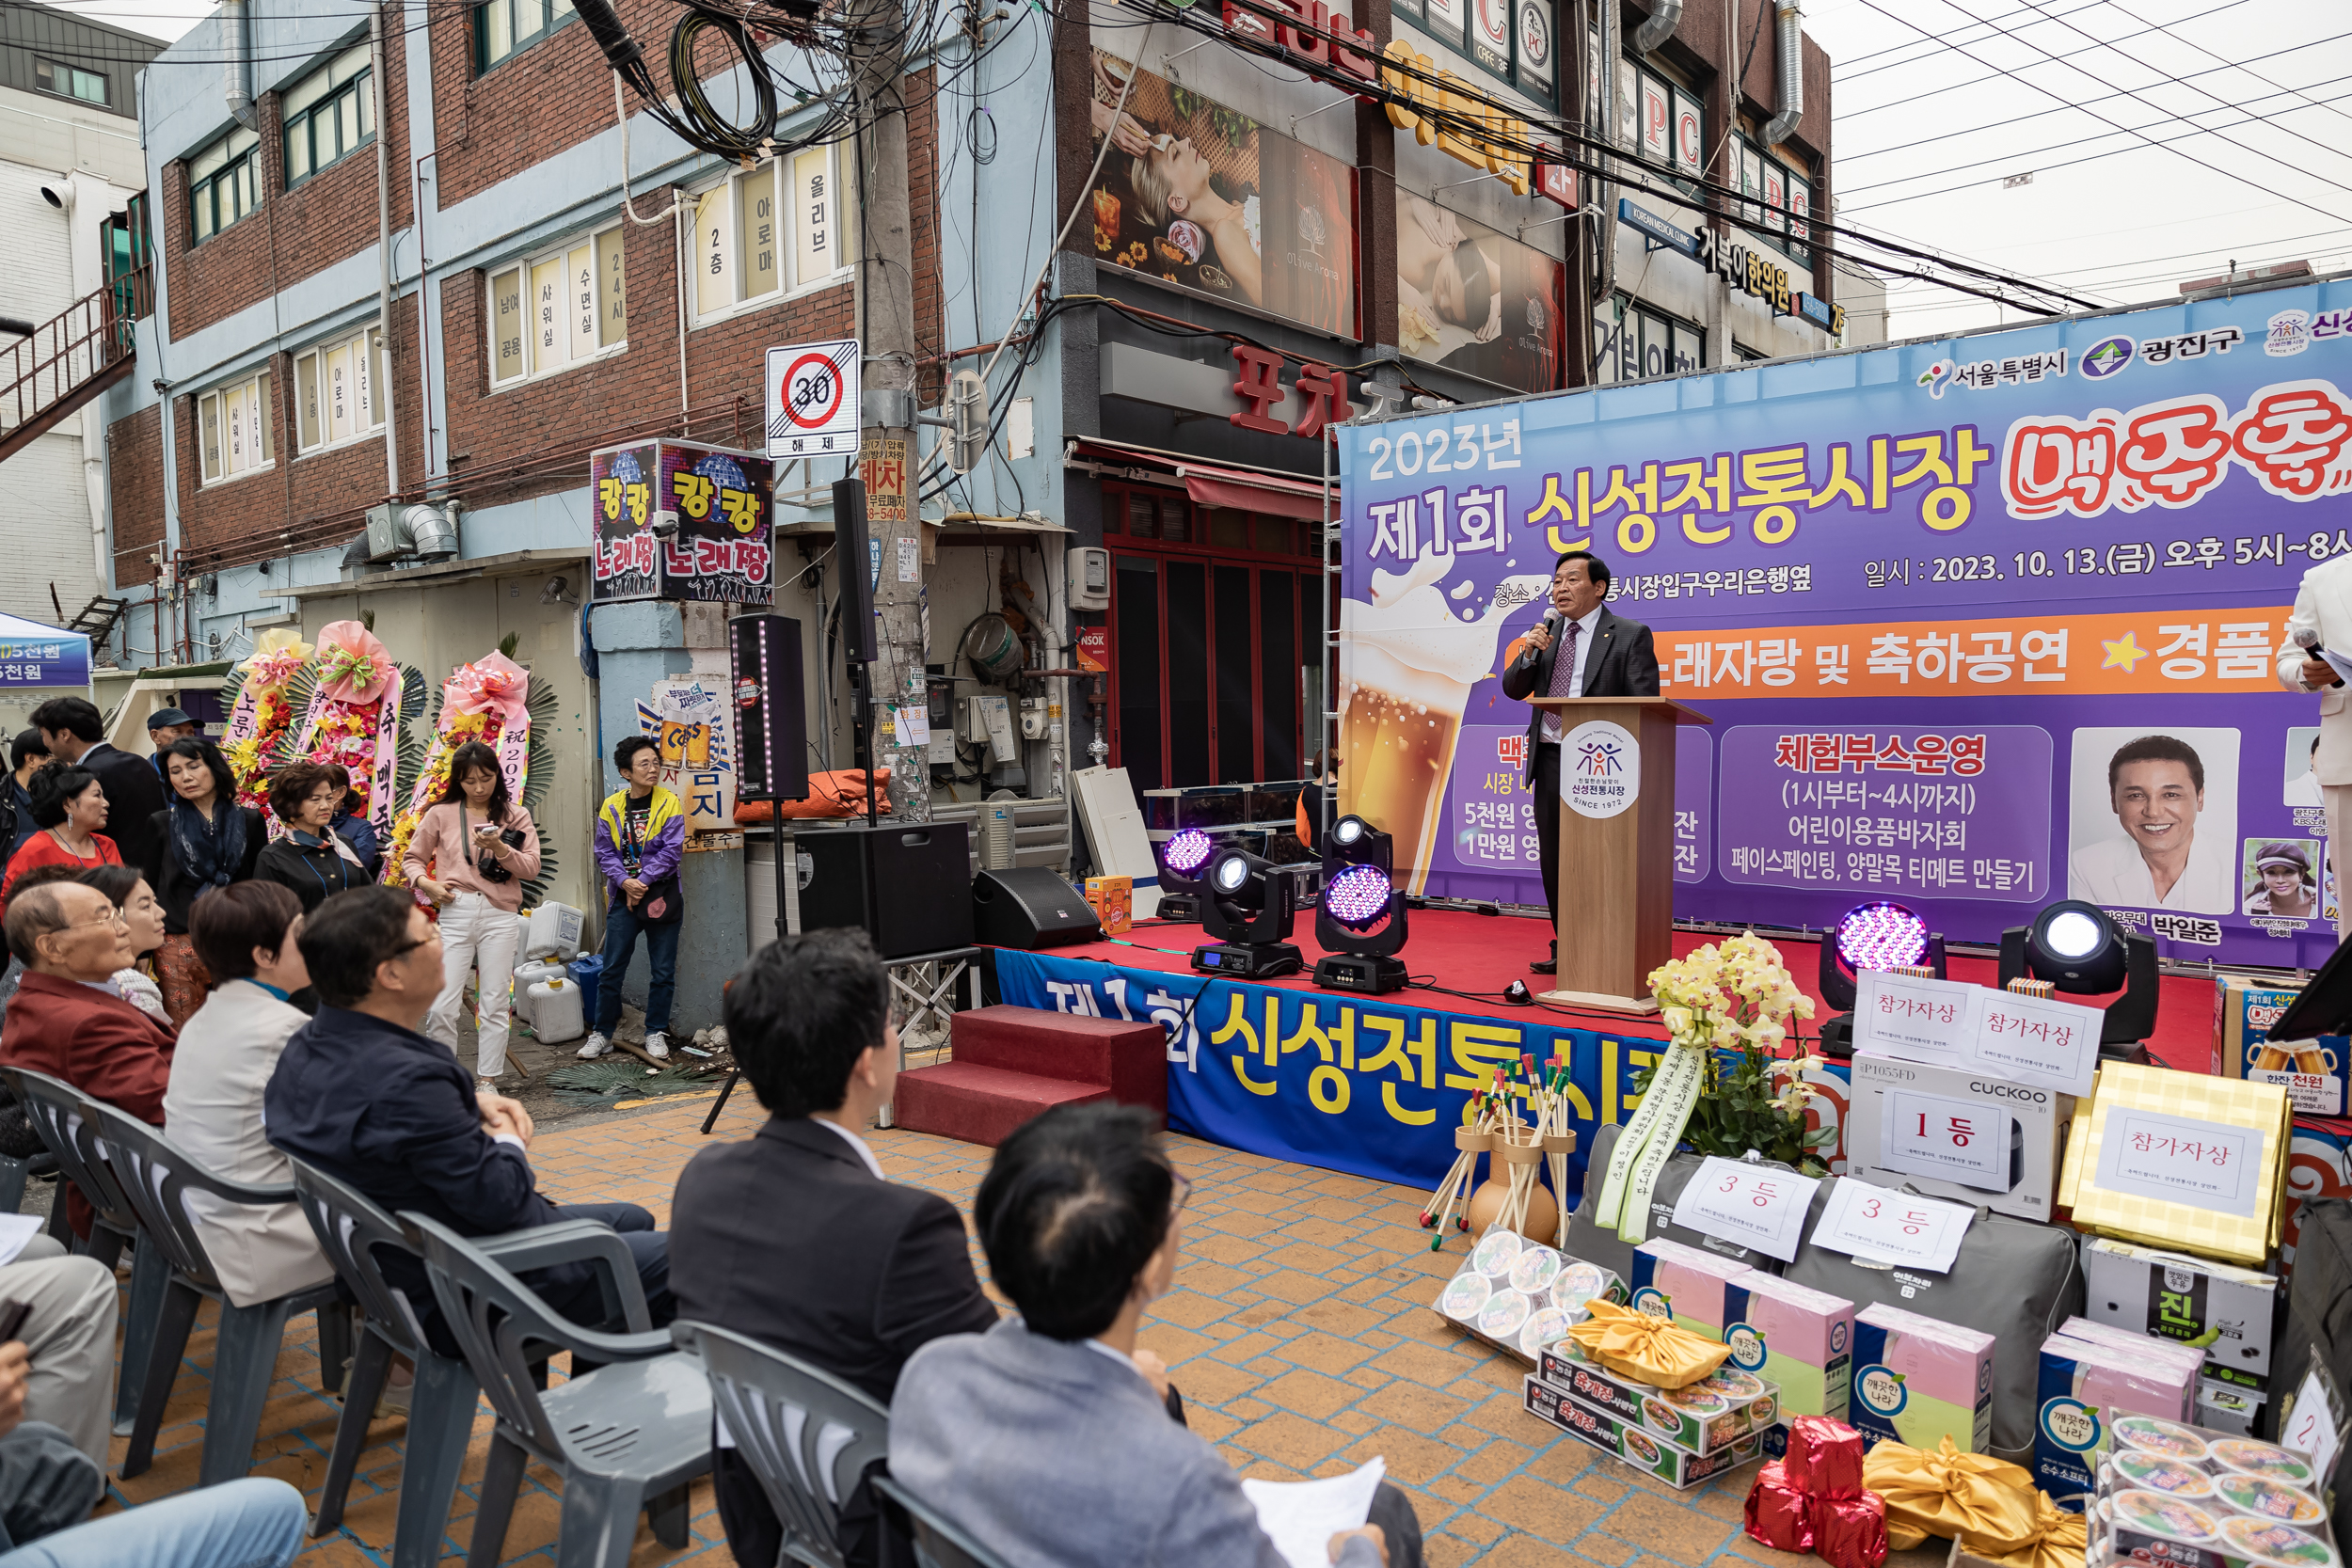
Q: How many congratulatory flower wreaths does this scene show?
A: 3